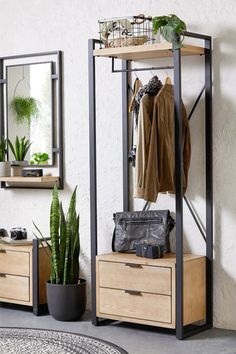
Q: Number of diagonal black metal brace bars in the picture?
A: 2